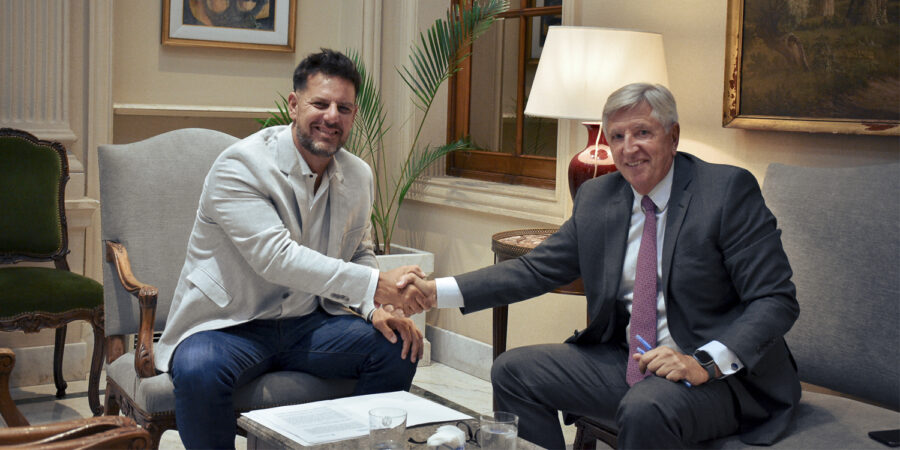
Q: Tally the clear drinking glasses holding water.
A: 2